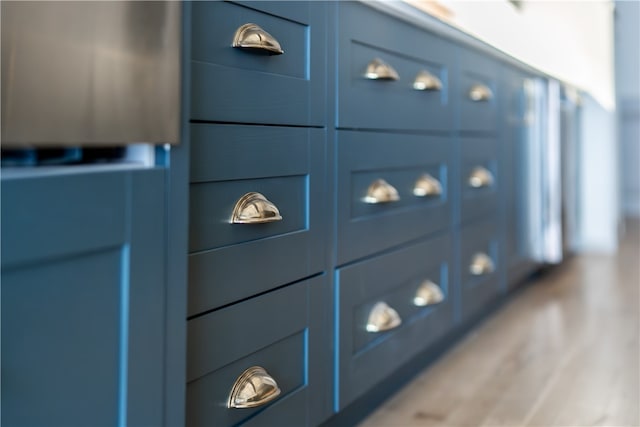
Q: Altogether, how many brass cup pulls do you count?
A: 12